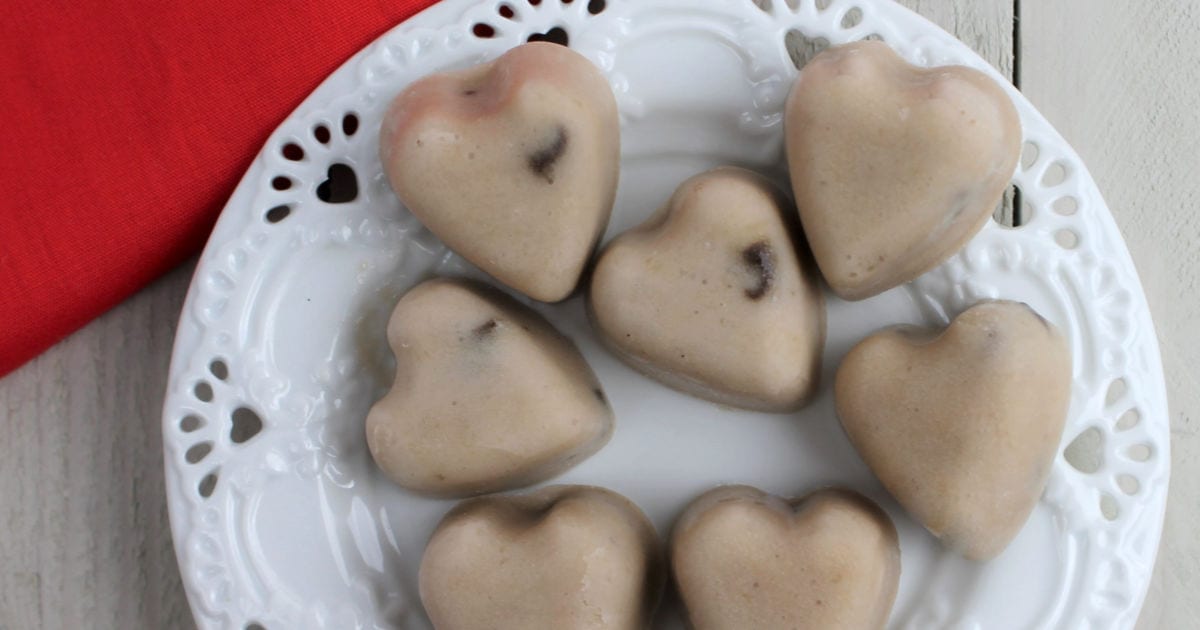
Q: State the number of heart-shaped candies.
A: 7